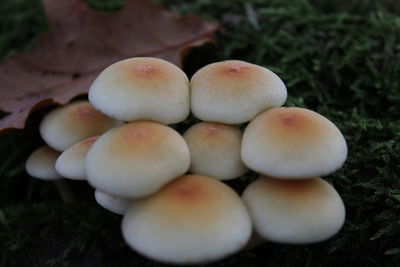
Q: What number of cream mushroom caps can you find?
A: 11